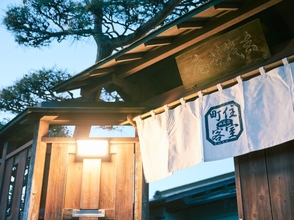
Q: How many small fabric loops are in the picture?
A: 9